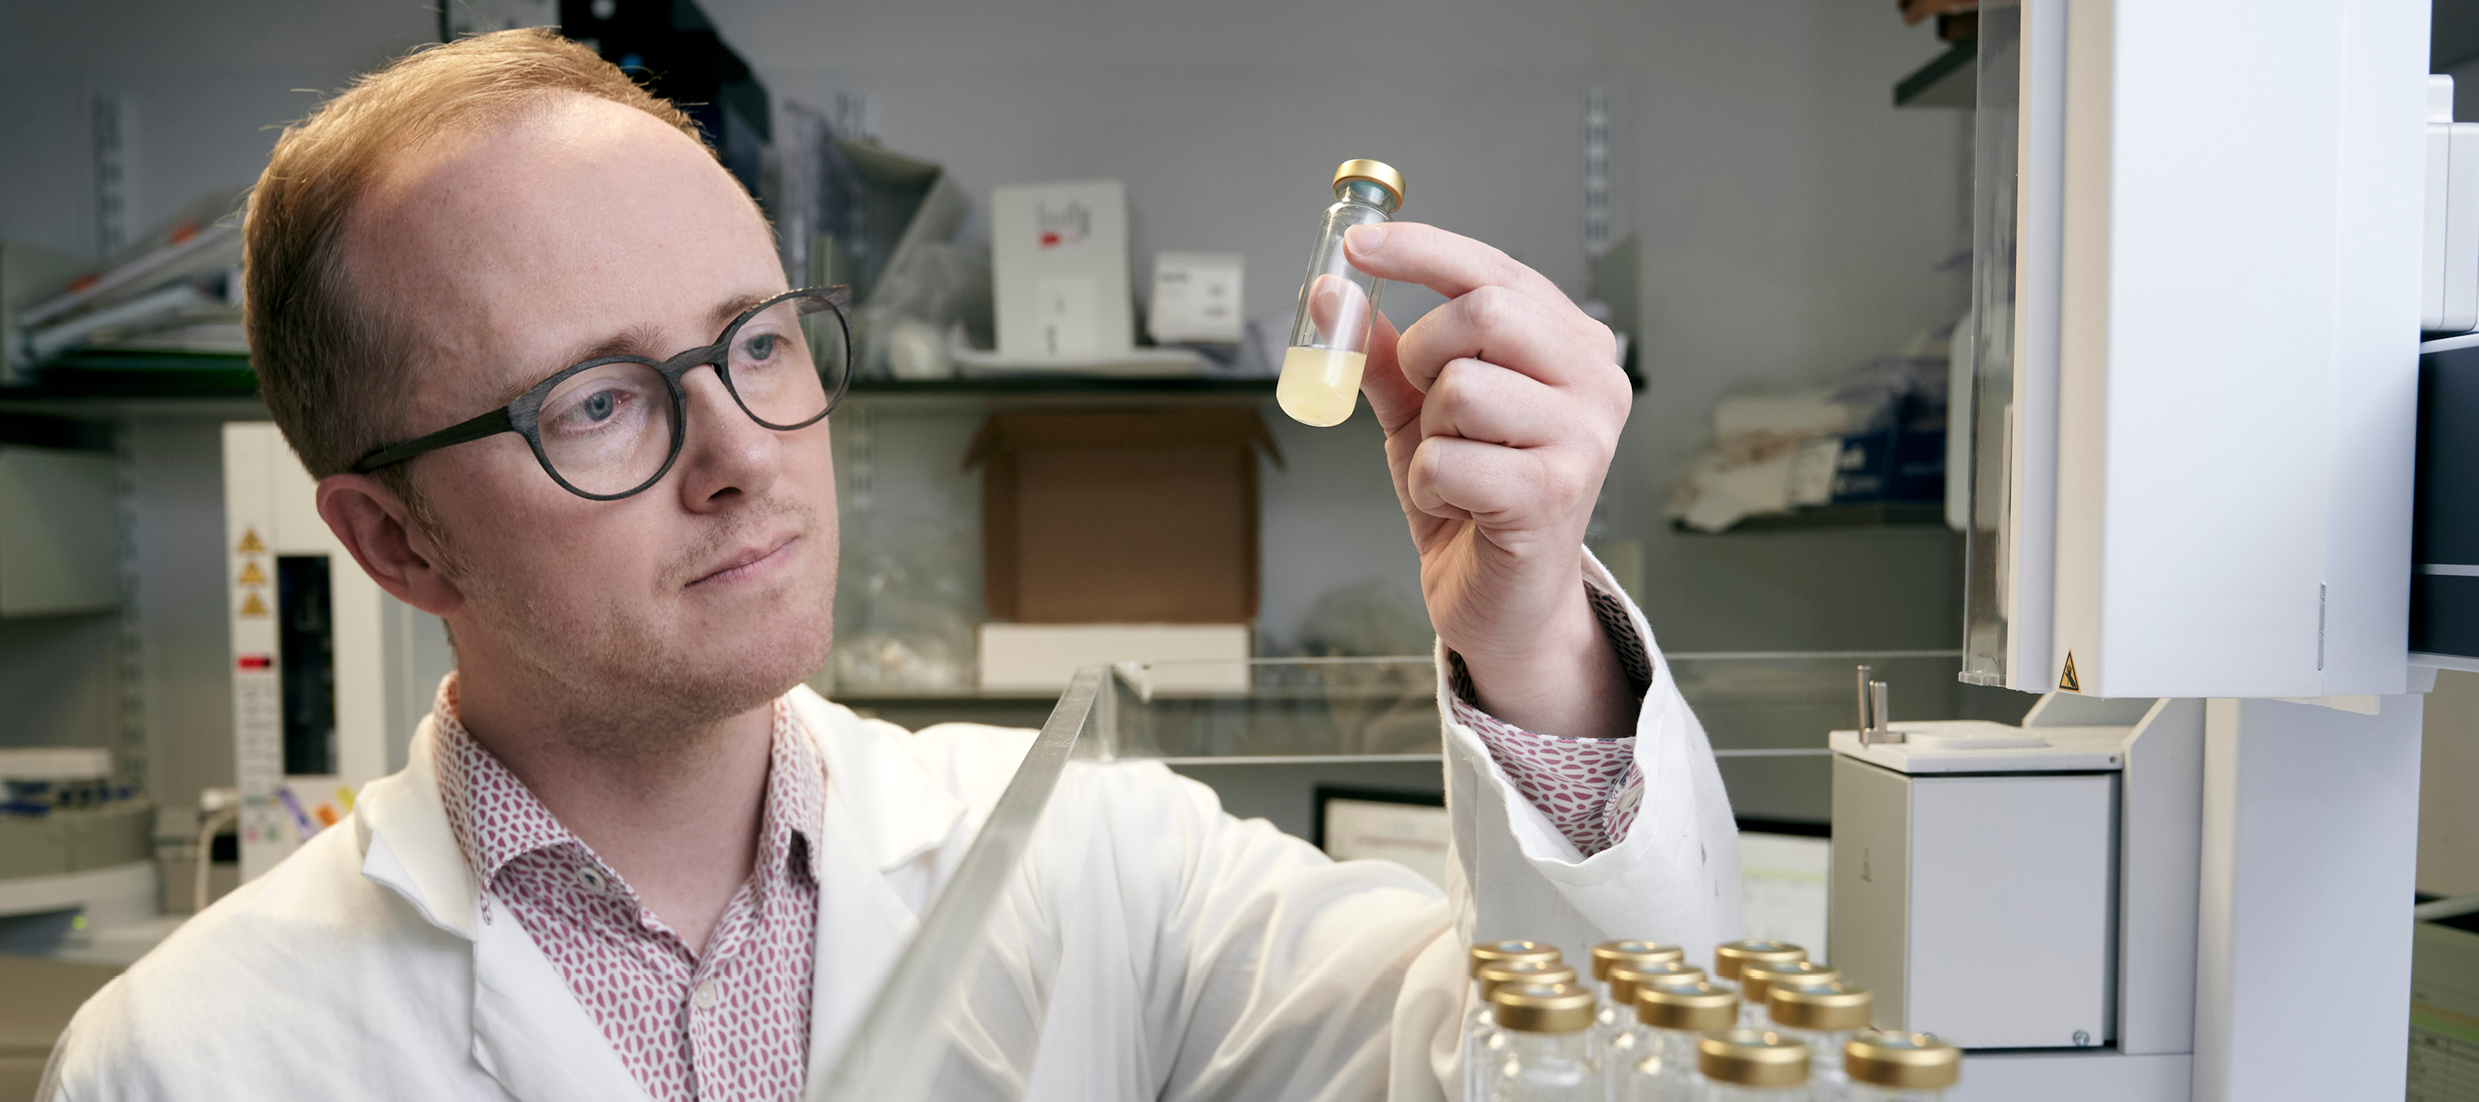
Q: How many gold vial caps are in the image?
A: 12